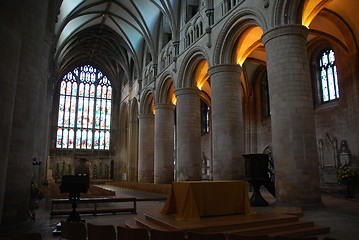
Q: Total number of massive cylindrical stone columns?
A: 5